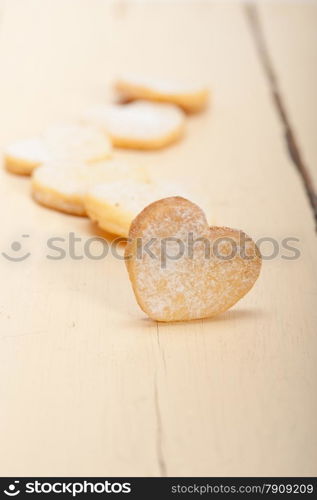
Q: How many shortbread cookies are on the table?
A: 6